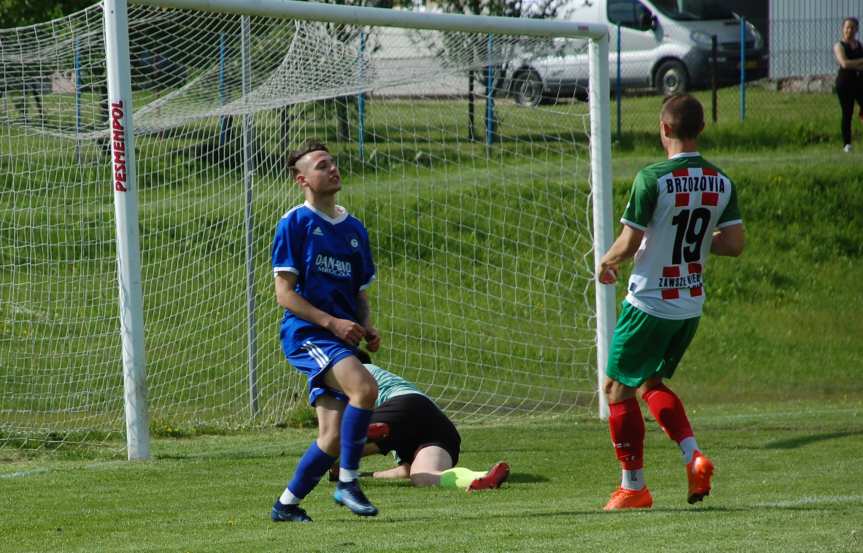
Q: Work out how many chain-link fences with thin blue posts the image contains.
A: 1